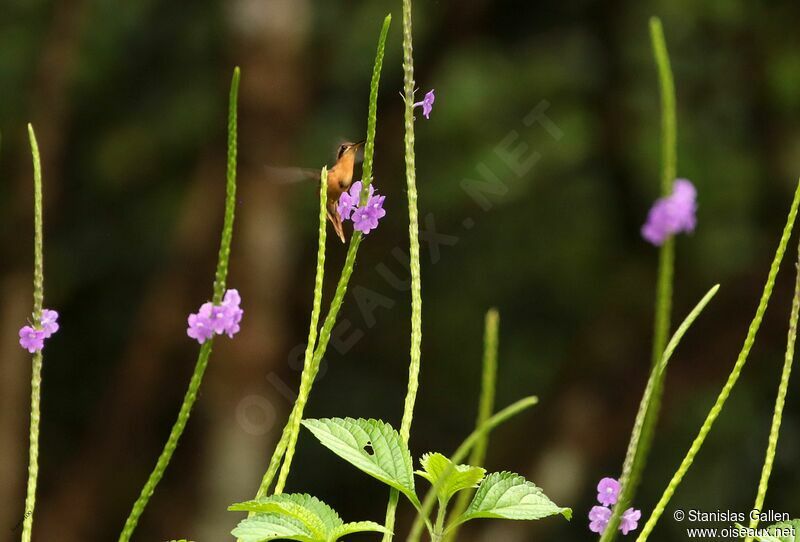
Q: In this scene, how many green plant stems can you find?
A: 11